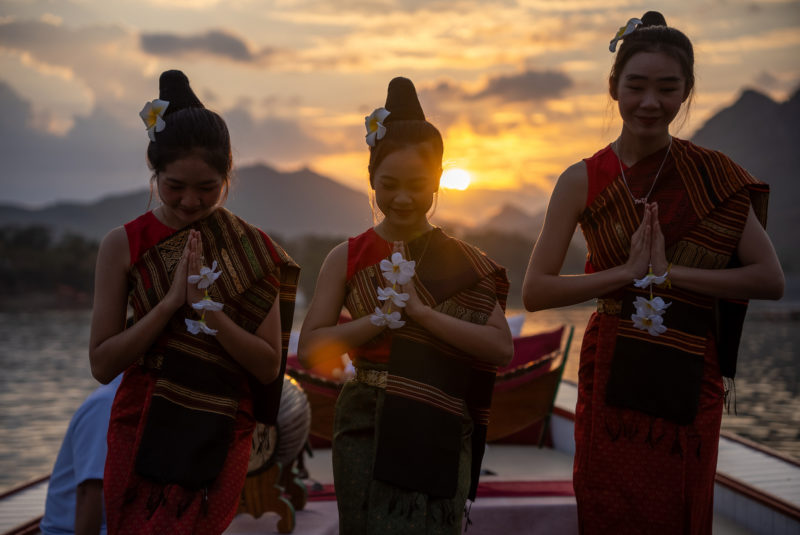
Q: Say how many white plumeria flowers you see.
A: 12